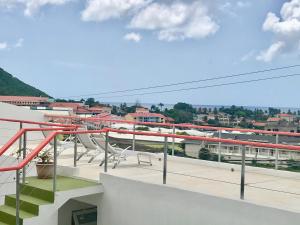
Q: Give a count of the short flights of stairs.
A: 1